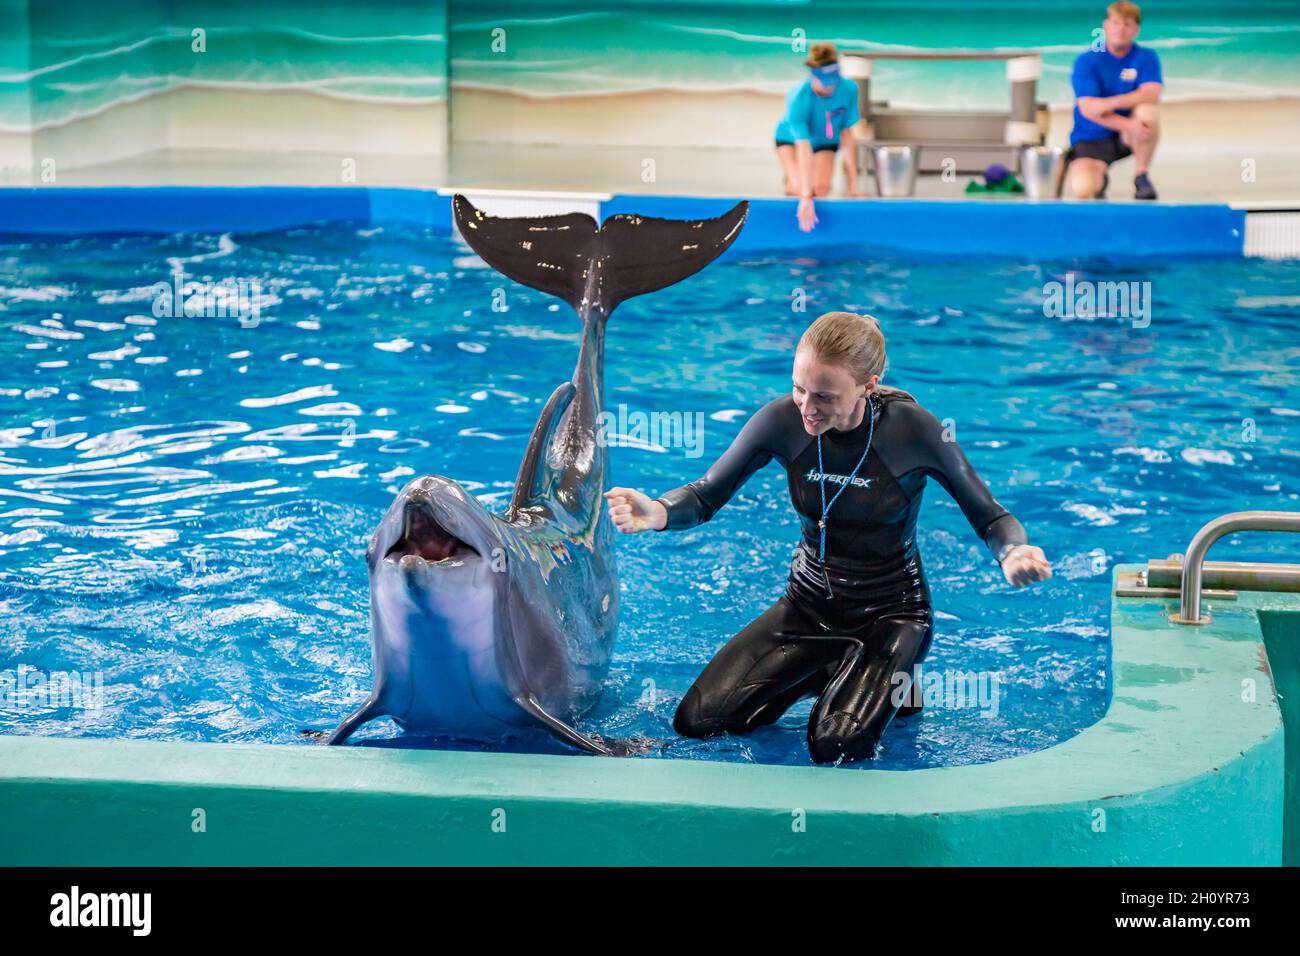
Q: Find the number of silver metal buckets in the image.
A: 2